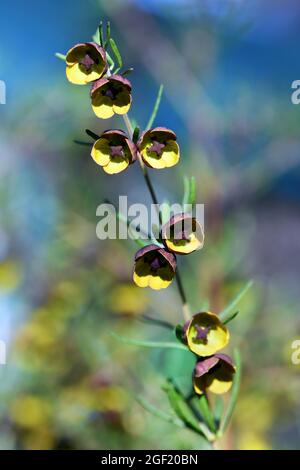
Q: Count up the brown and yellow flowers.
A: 8